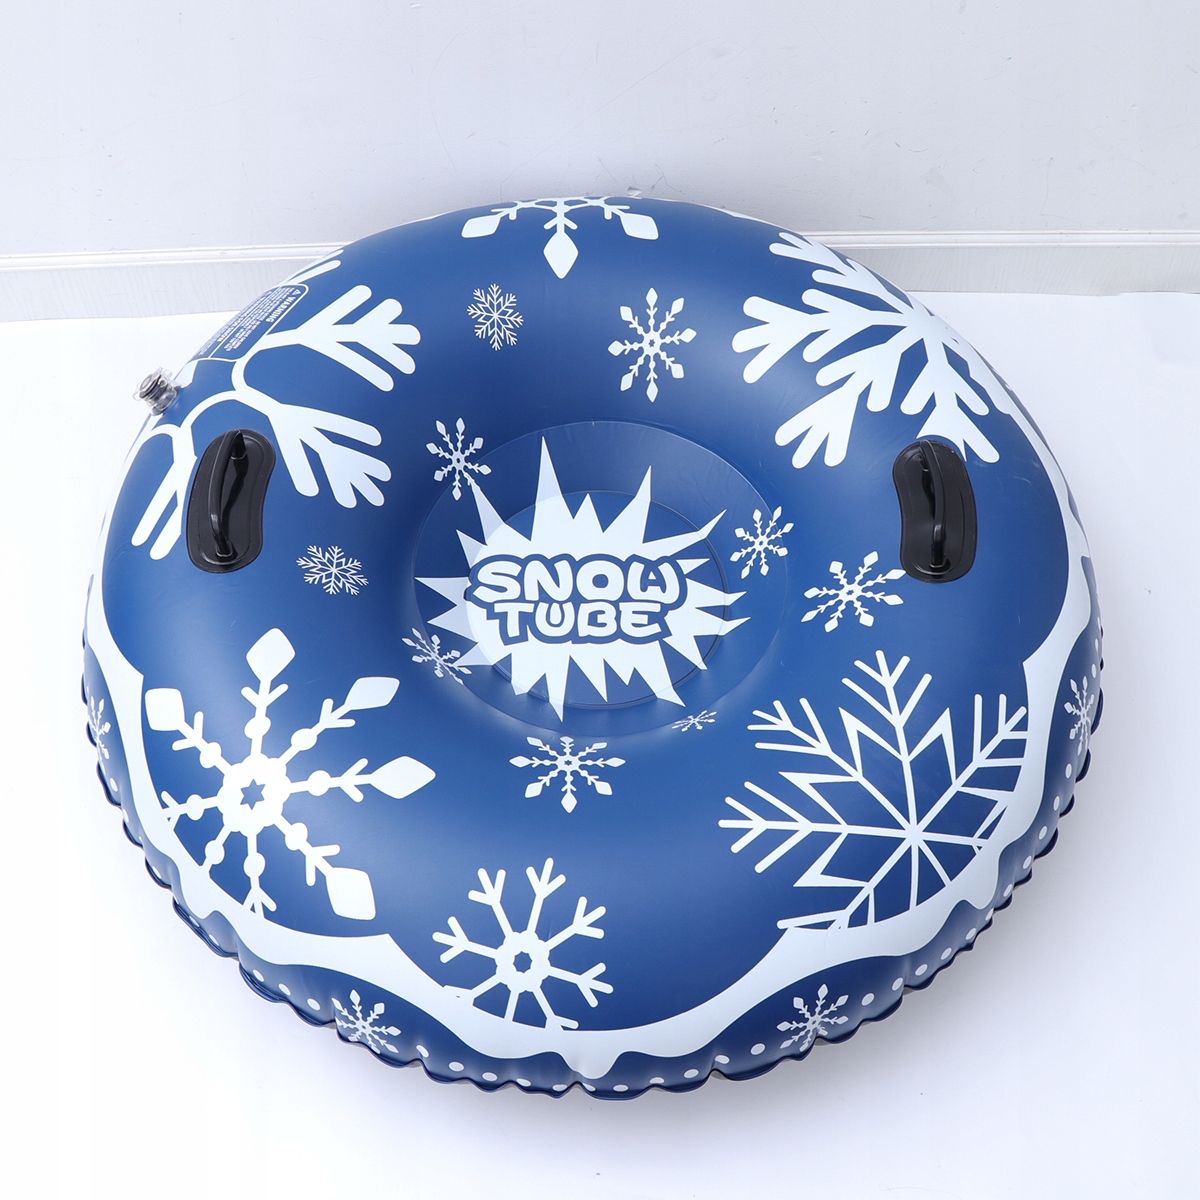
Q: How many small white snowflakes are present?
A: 13